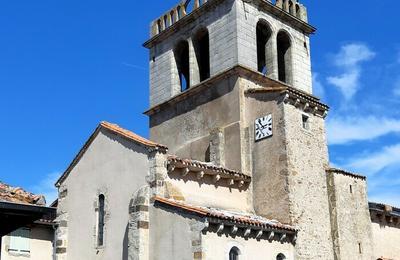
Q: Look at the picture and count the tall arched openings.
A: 4